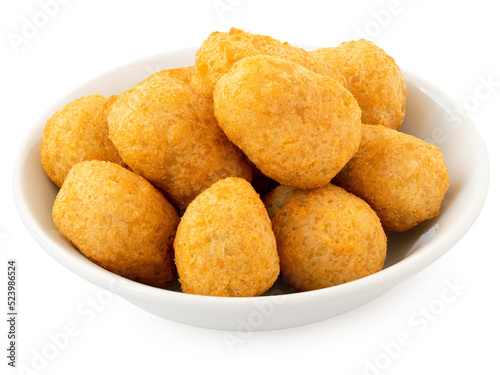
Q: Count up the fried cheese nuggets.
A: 10